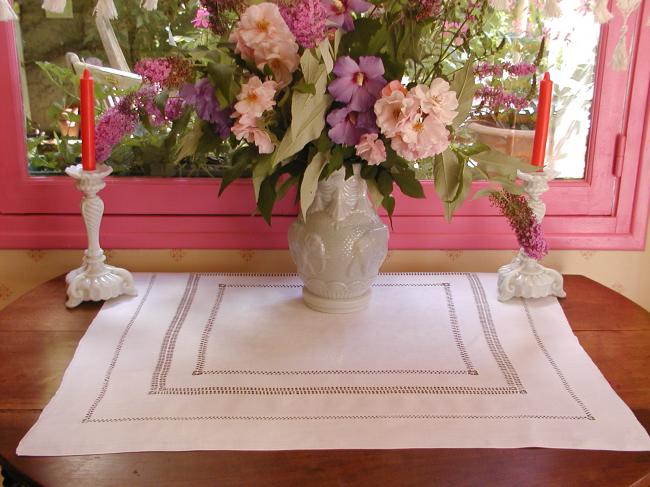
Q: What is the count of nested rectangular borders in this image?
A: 3